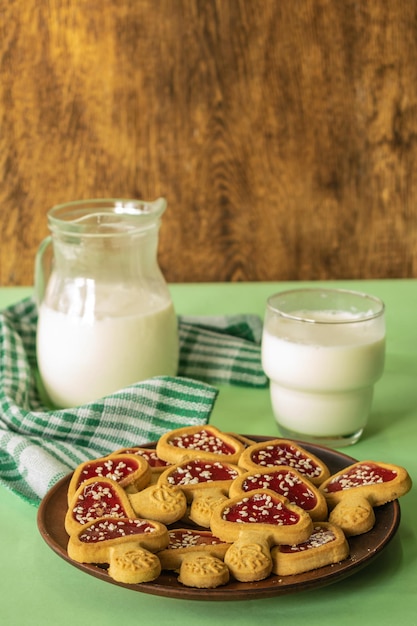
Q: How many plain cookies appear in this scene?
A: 0